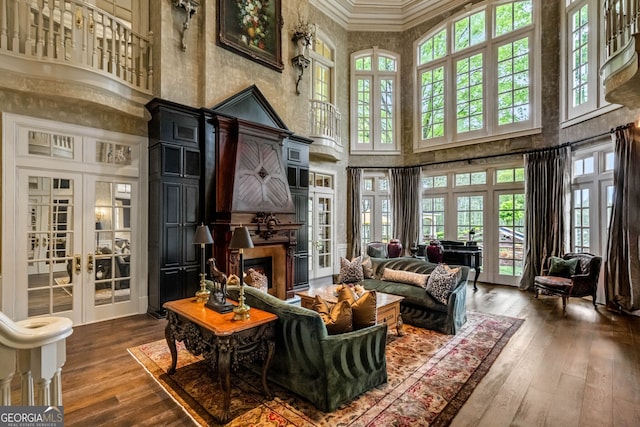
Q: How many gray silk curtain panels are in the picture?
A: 4